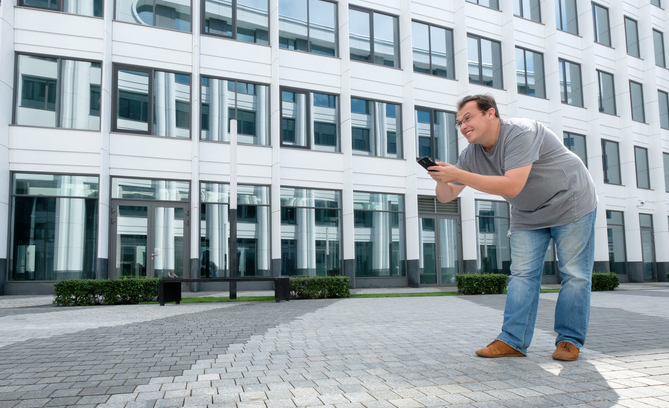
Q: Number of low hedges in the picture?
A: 4